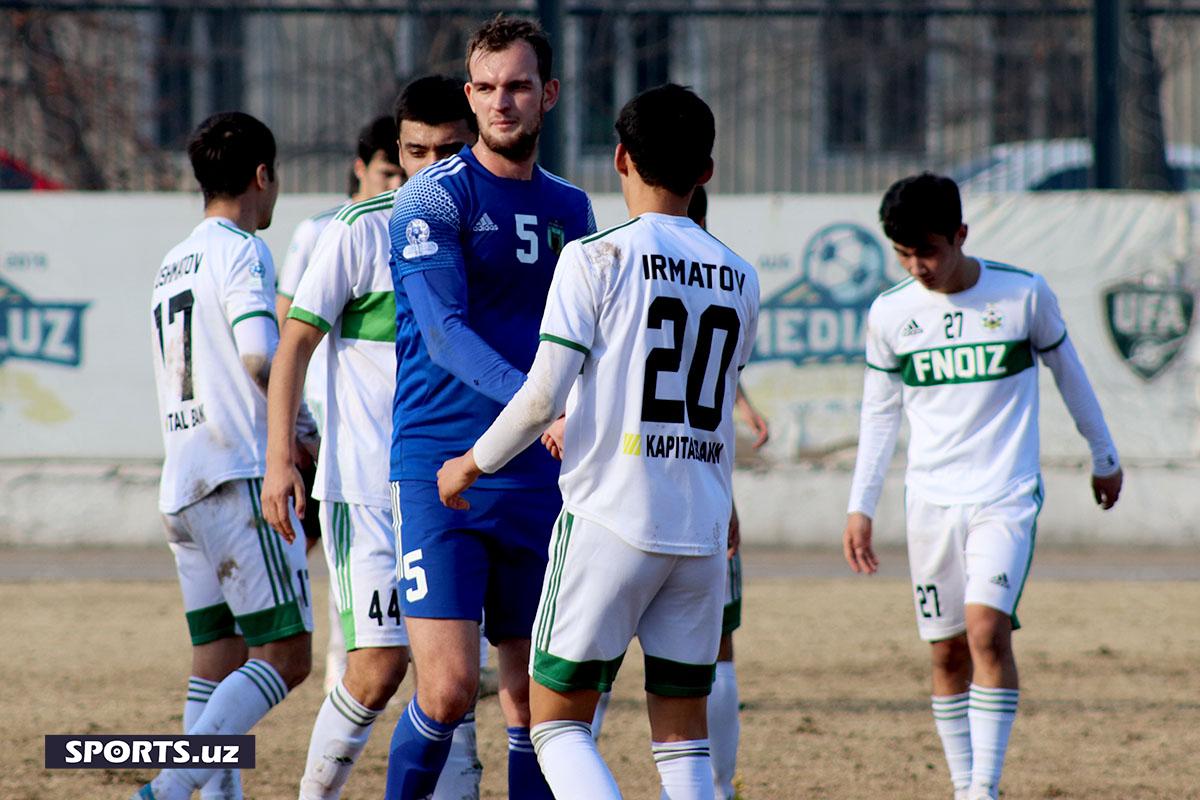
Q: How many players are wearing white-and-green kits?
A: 6